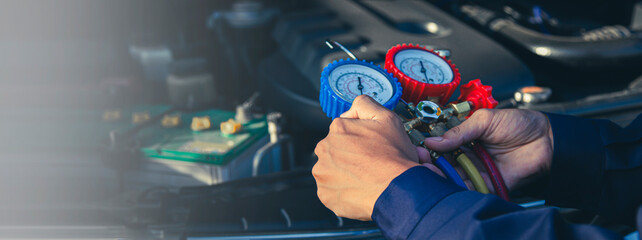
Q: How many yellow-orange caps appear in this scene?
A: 5